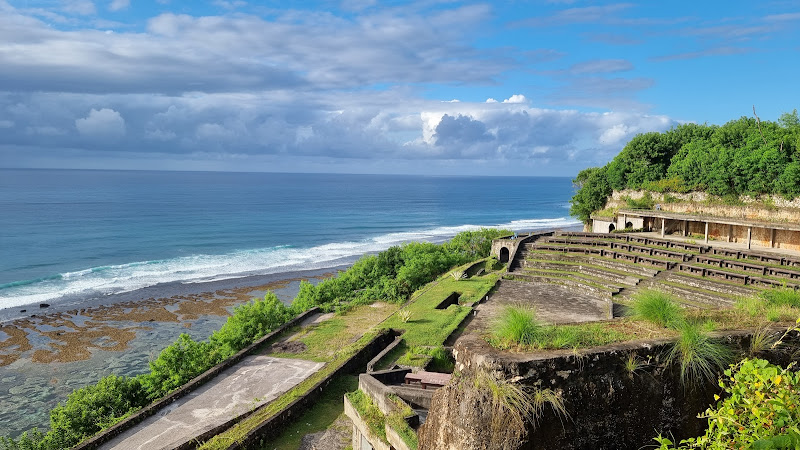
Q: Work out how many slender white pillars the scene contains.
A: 4